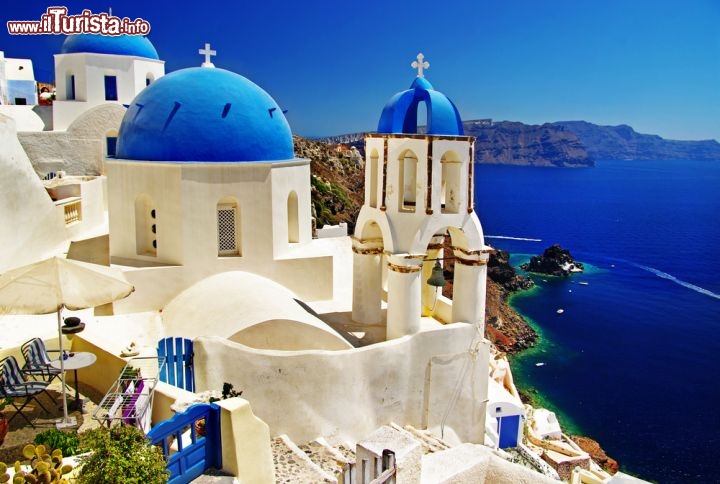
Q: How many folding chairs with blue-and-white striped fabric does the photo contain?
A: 2